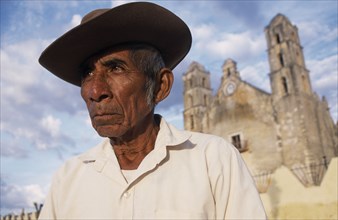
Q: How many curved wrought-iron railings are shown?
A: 2